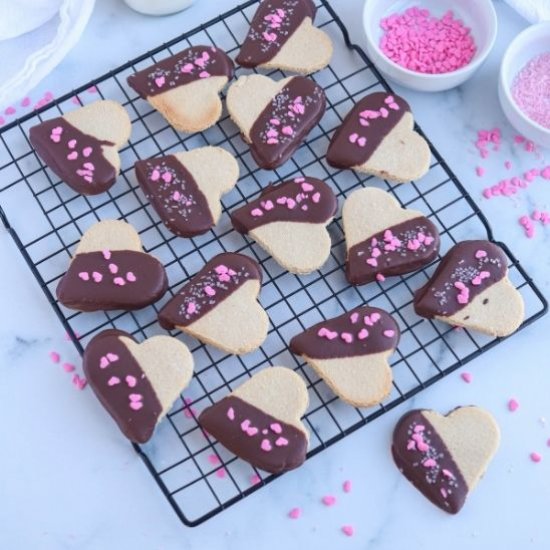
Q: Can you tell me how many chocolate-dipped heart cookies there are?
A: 15